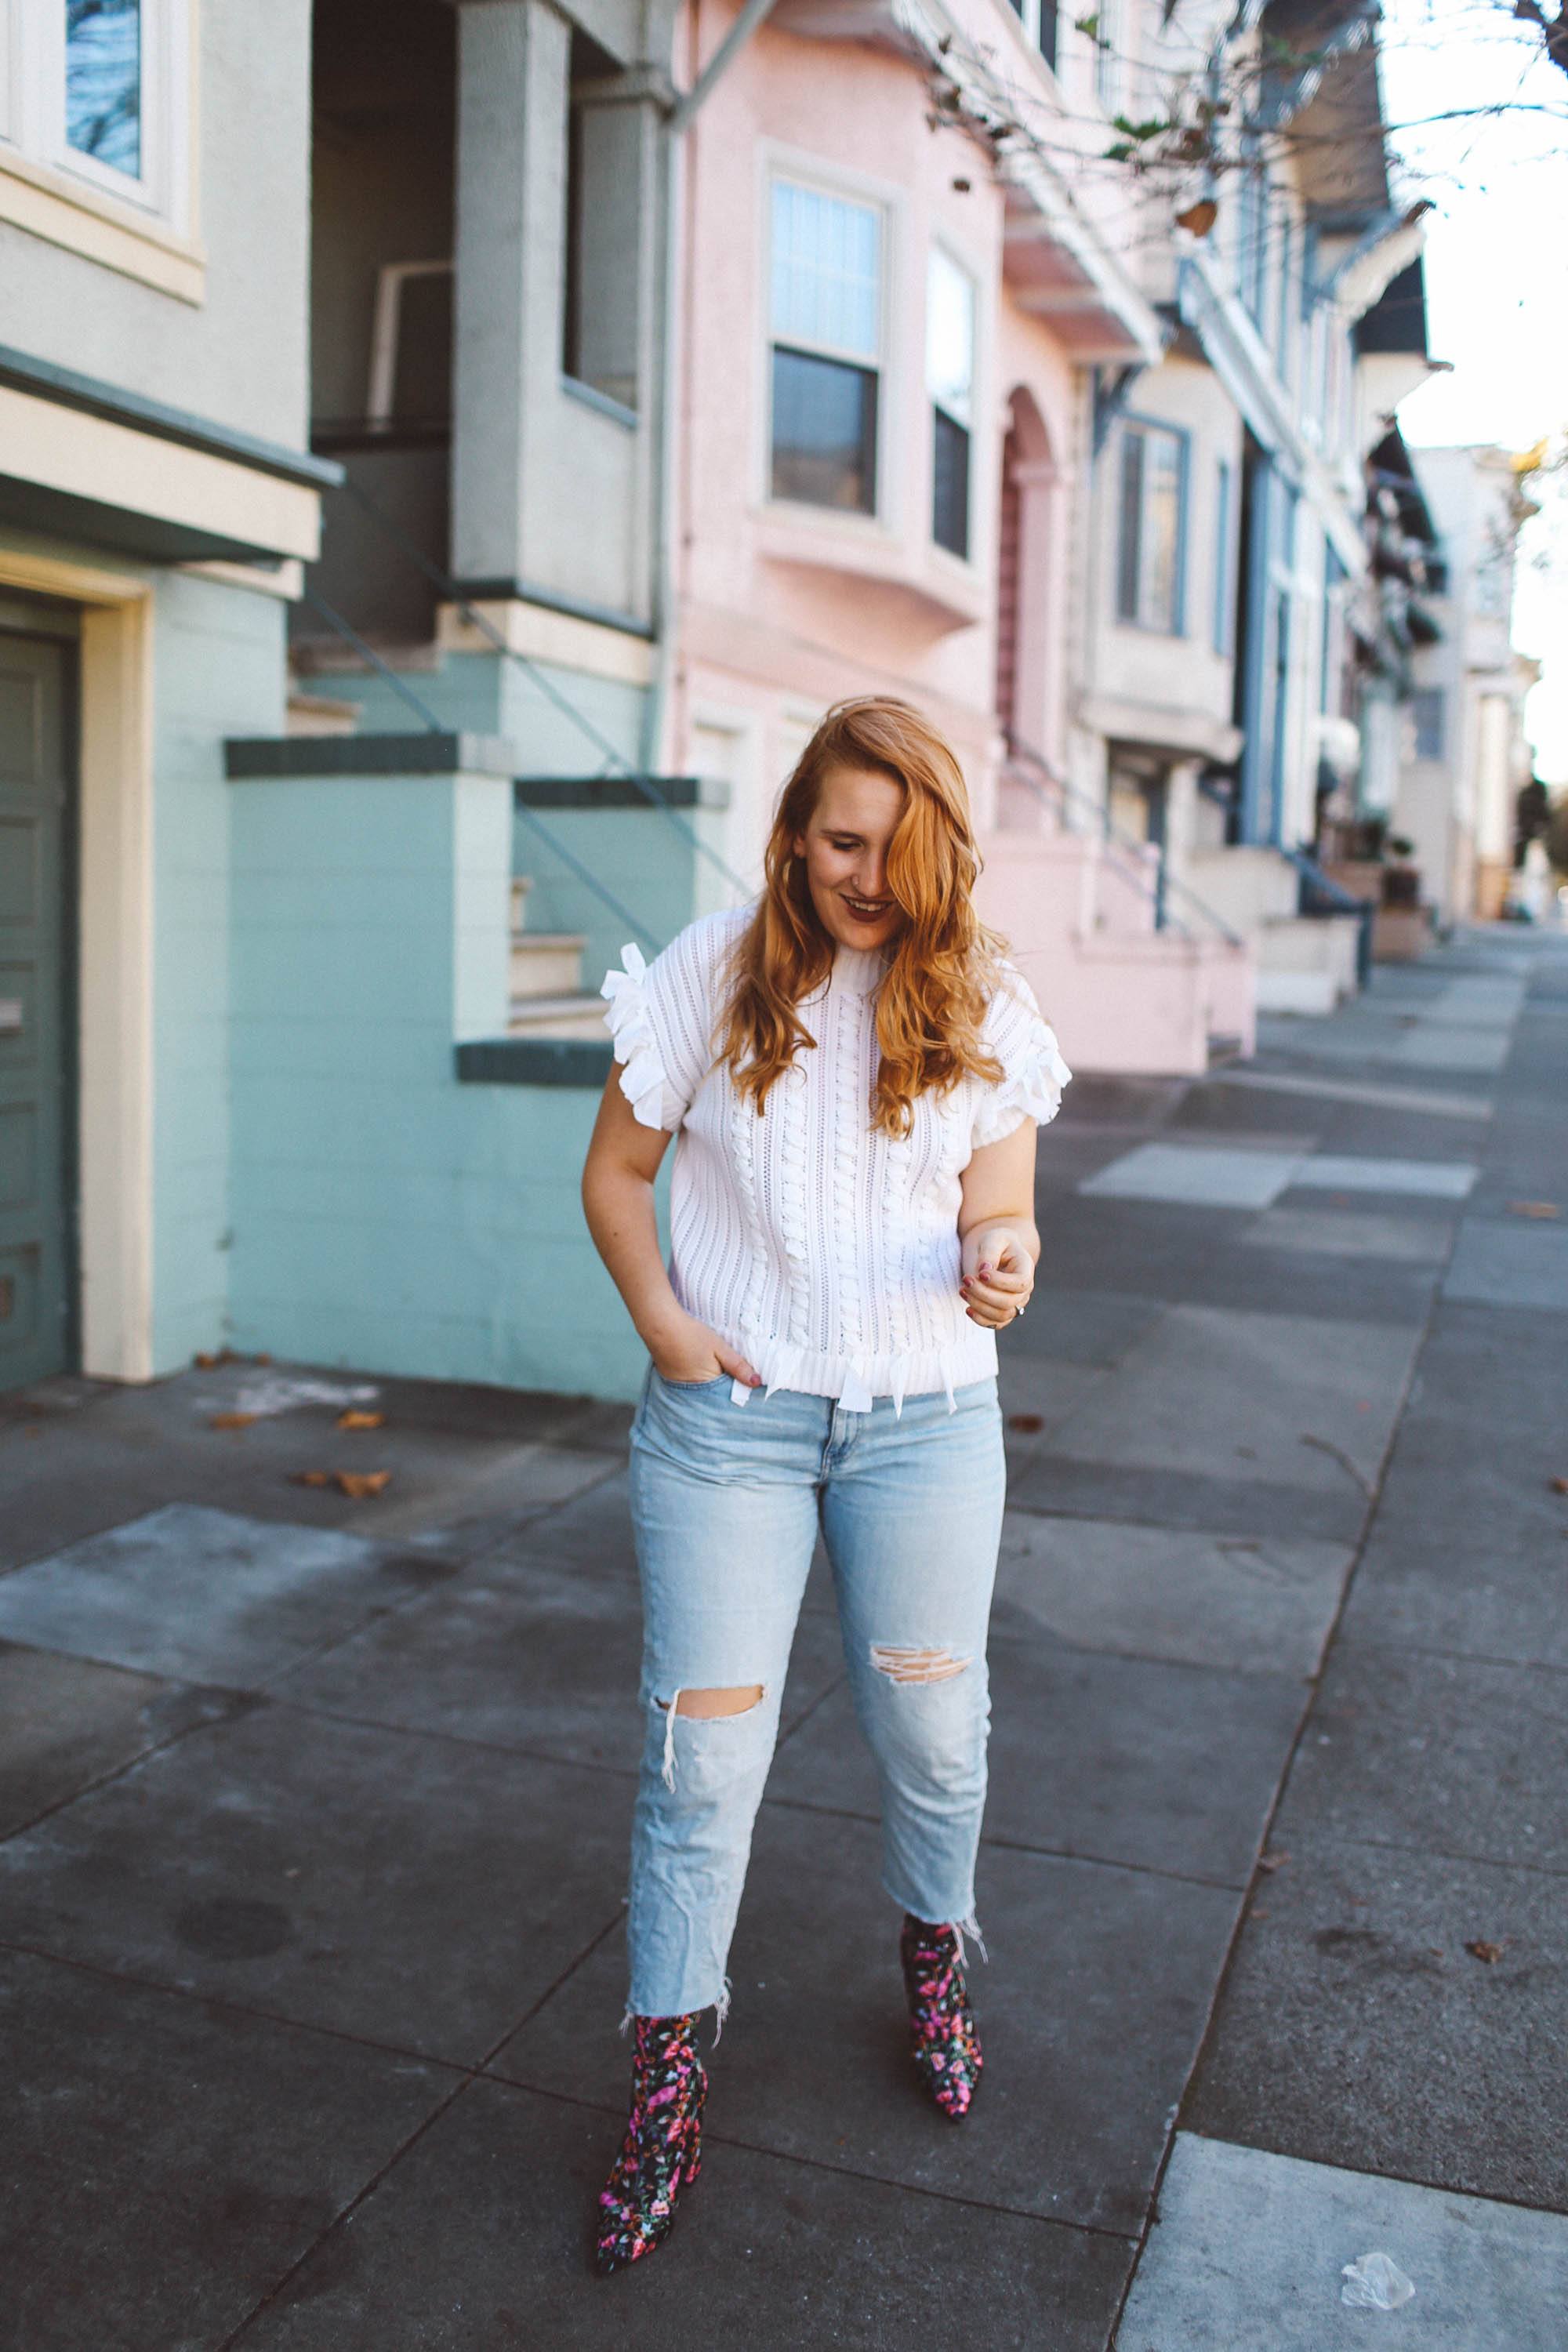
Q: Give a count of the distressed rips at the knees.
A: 2